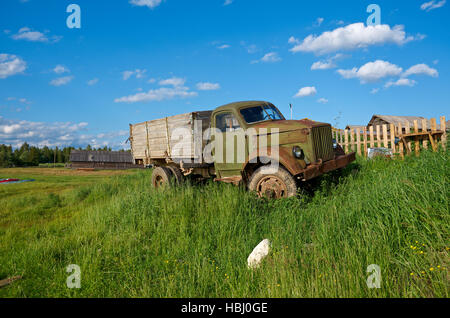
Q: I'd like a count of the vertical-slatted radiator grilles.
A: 1